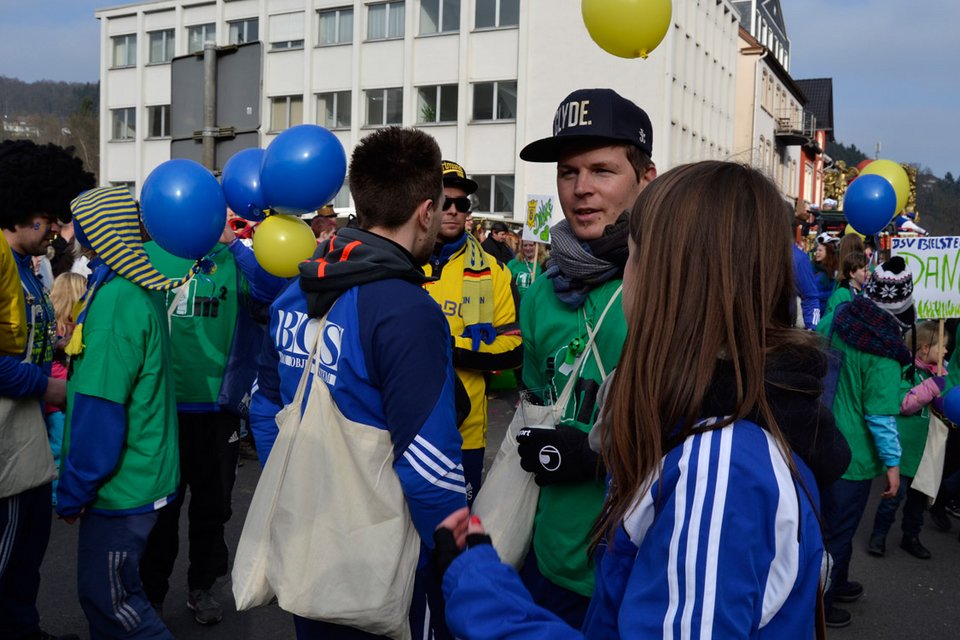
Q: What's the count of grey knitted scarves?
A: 1